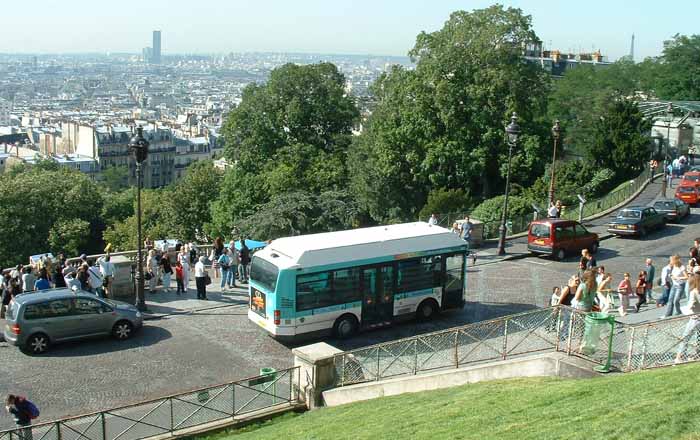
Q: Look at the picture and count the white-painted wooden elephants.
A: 0